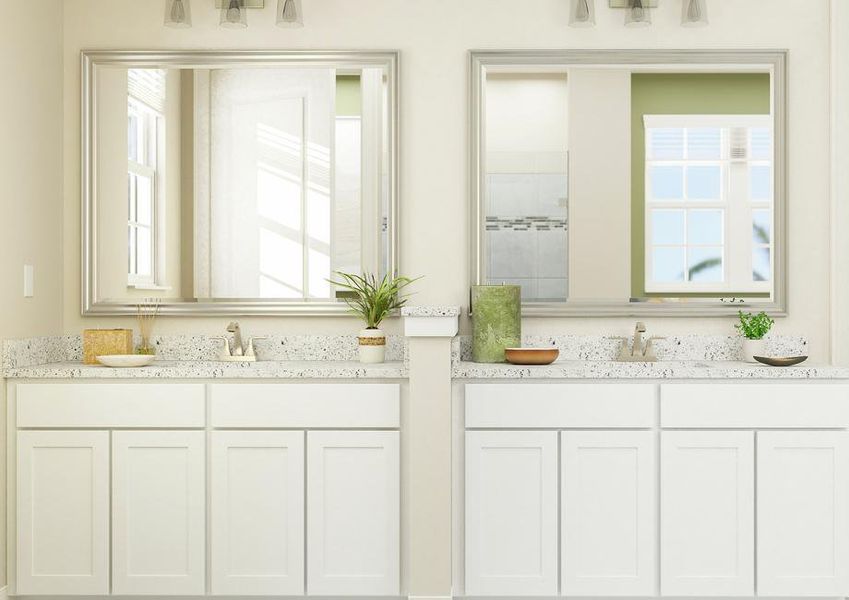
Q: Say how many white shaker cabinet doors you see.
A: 8